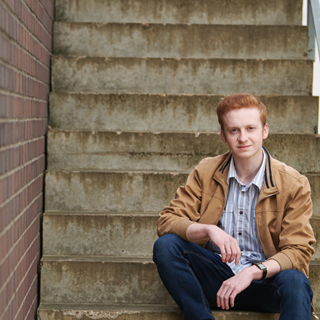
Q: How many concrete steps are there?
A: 9